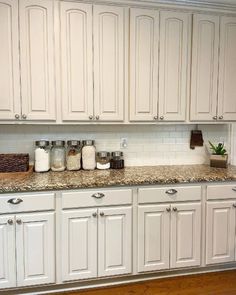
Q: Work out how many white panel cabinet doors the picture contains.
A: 15